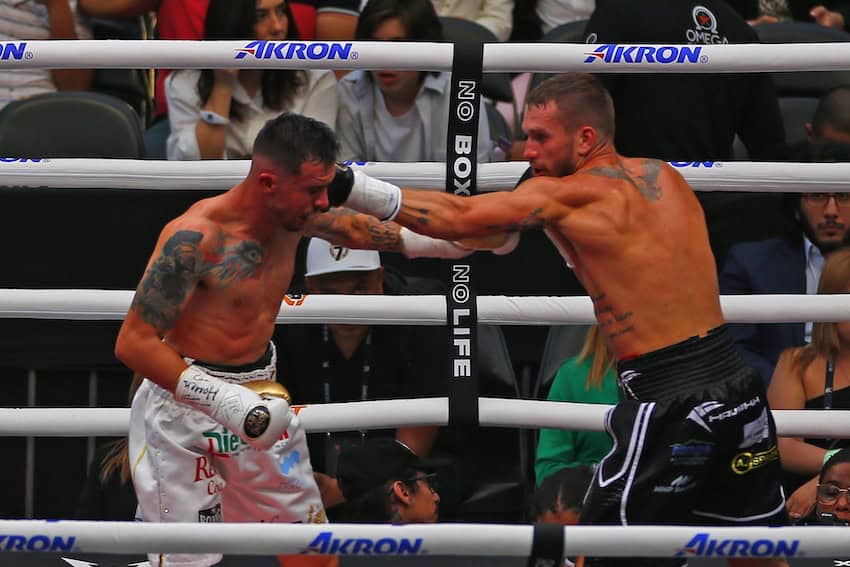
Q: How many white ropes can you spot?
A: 5